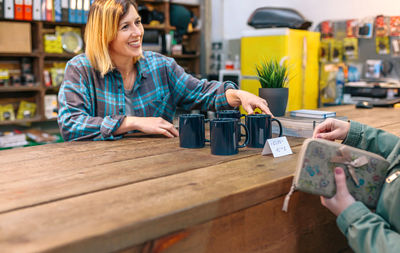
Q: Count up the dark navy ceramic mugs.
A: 4